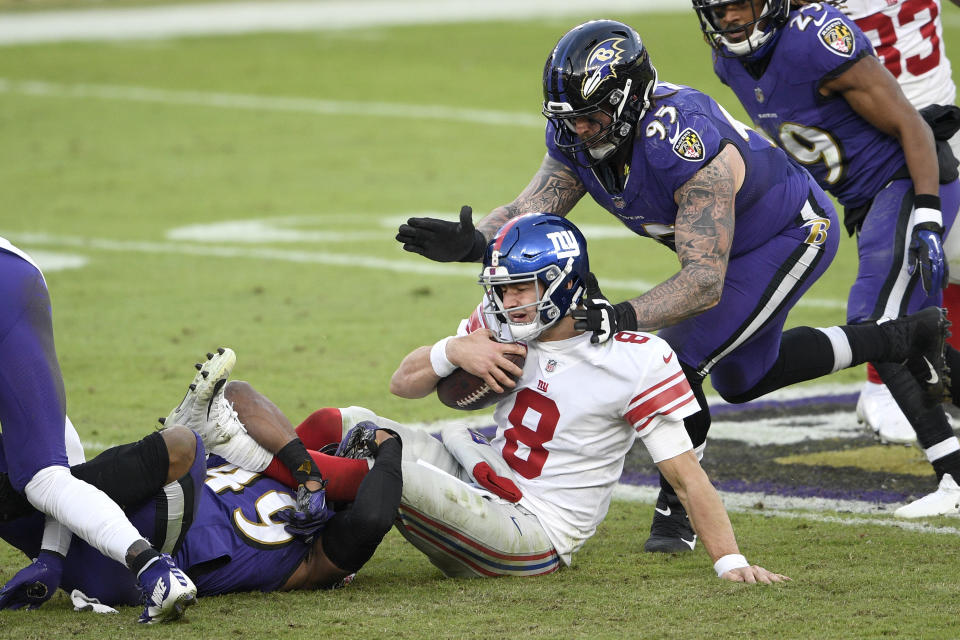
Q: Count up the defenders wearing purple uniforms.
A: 4